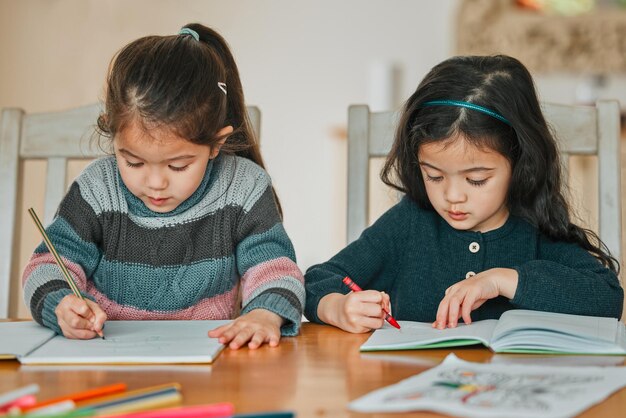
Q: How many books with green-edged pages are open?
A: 1